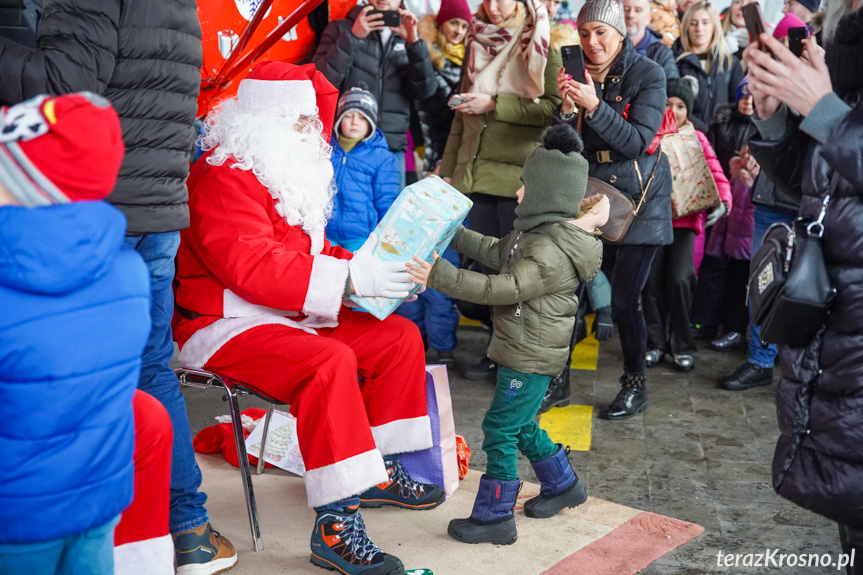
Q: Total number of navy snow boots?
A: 2